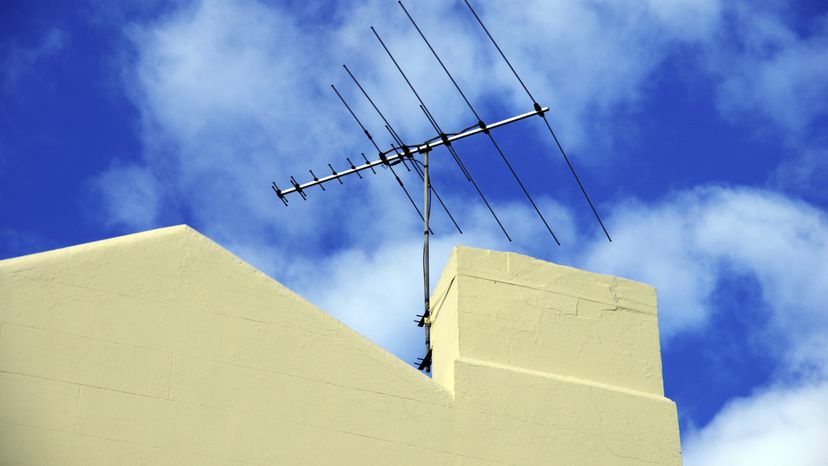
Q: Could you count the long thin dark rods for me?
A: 5